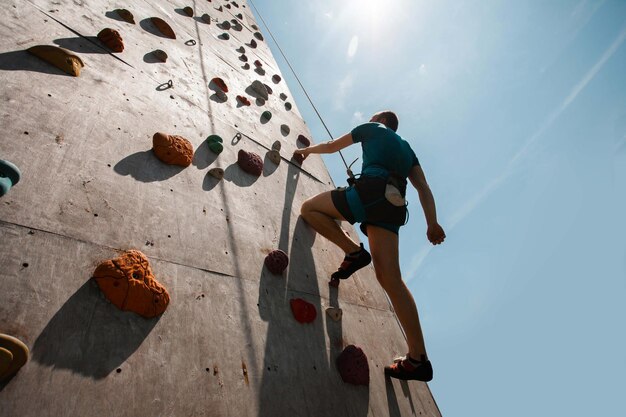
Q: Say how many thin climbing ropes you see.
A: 1